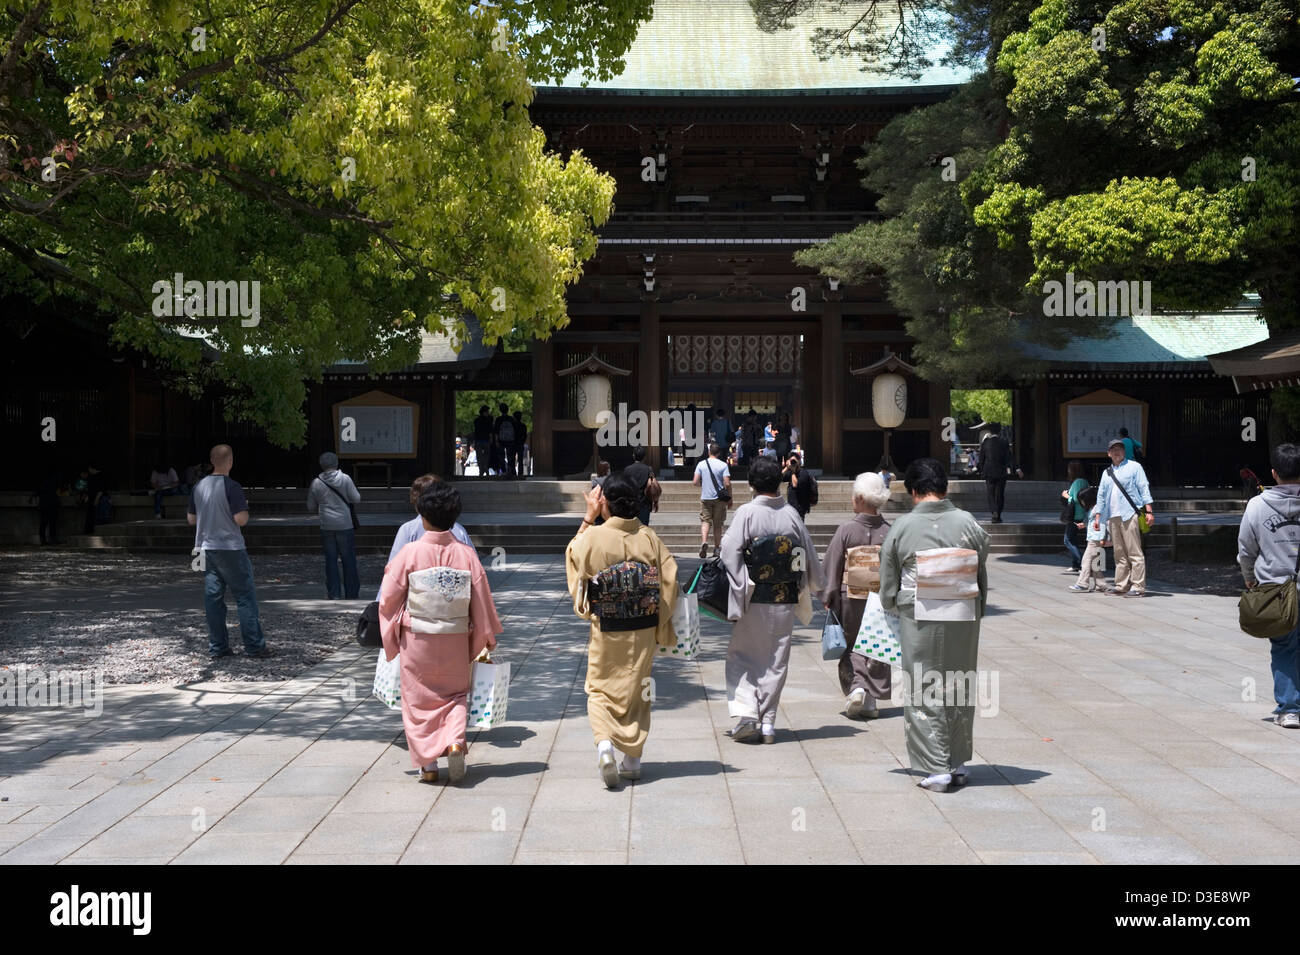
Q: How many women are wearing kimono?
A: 5